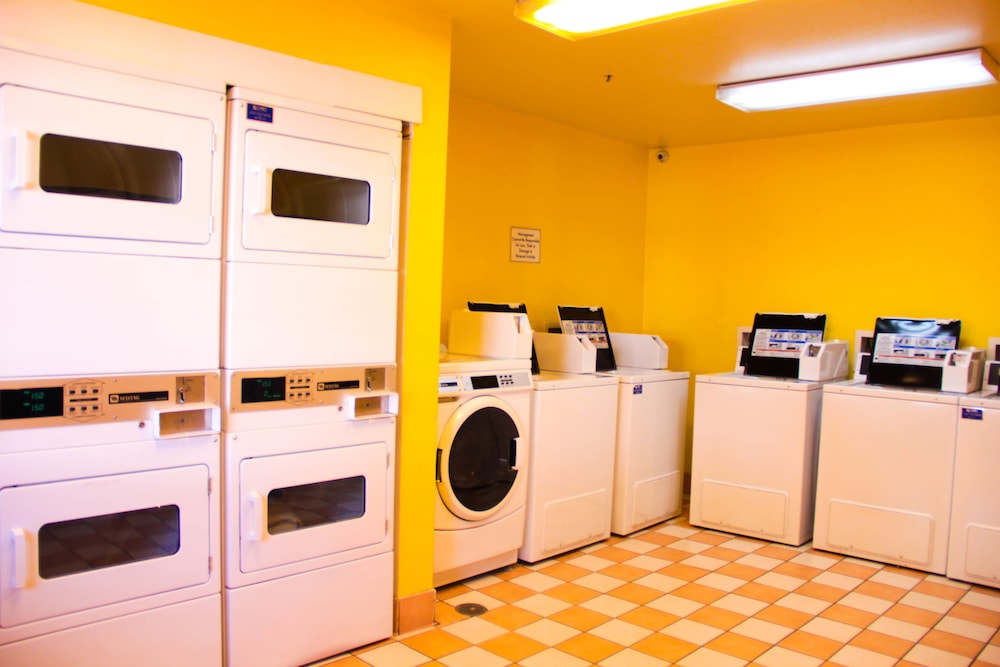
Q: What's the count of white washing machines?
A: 6